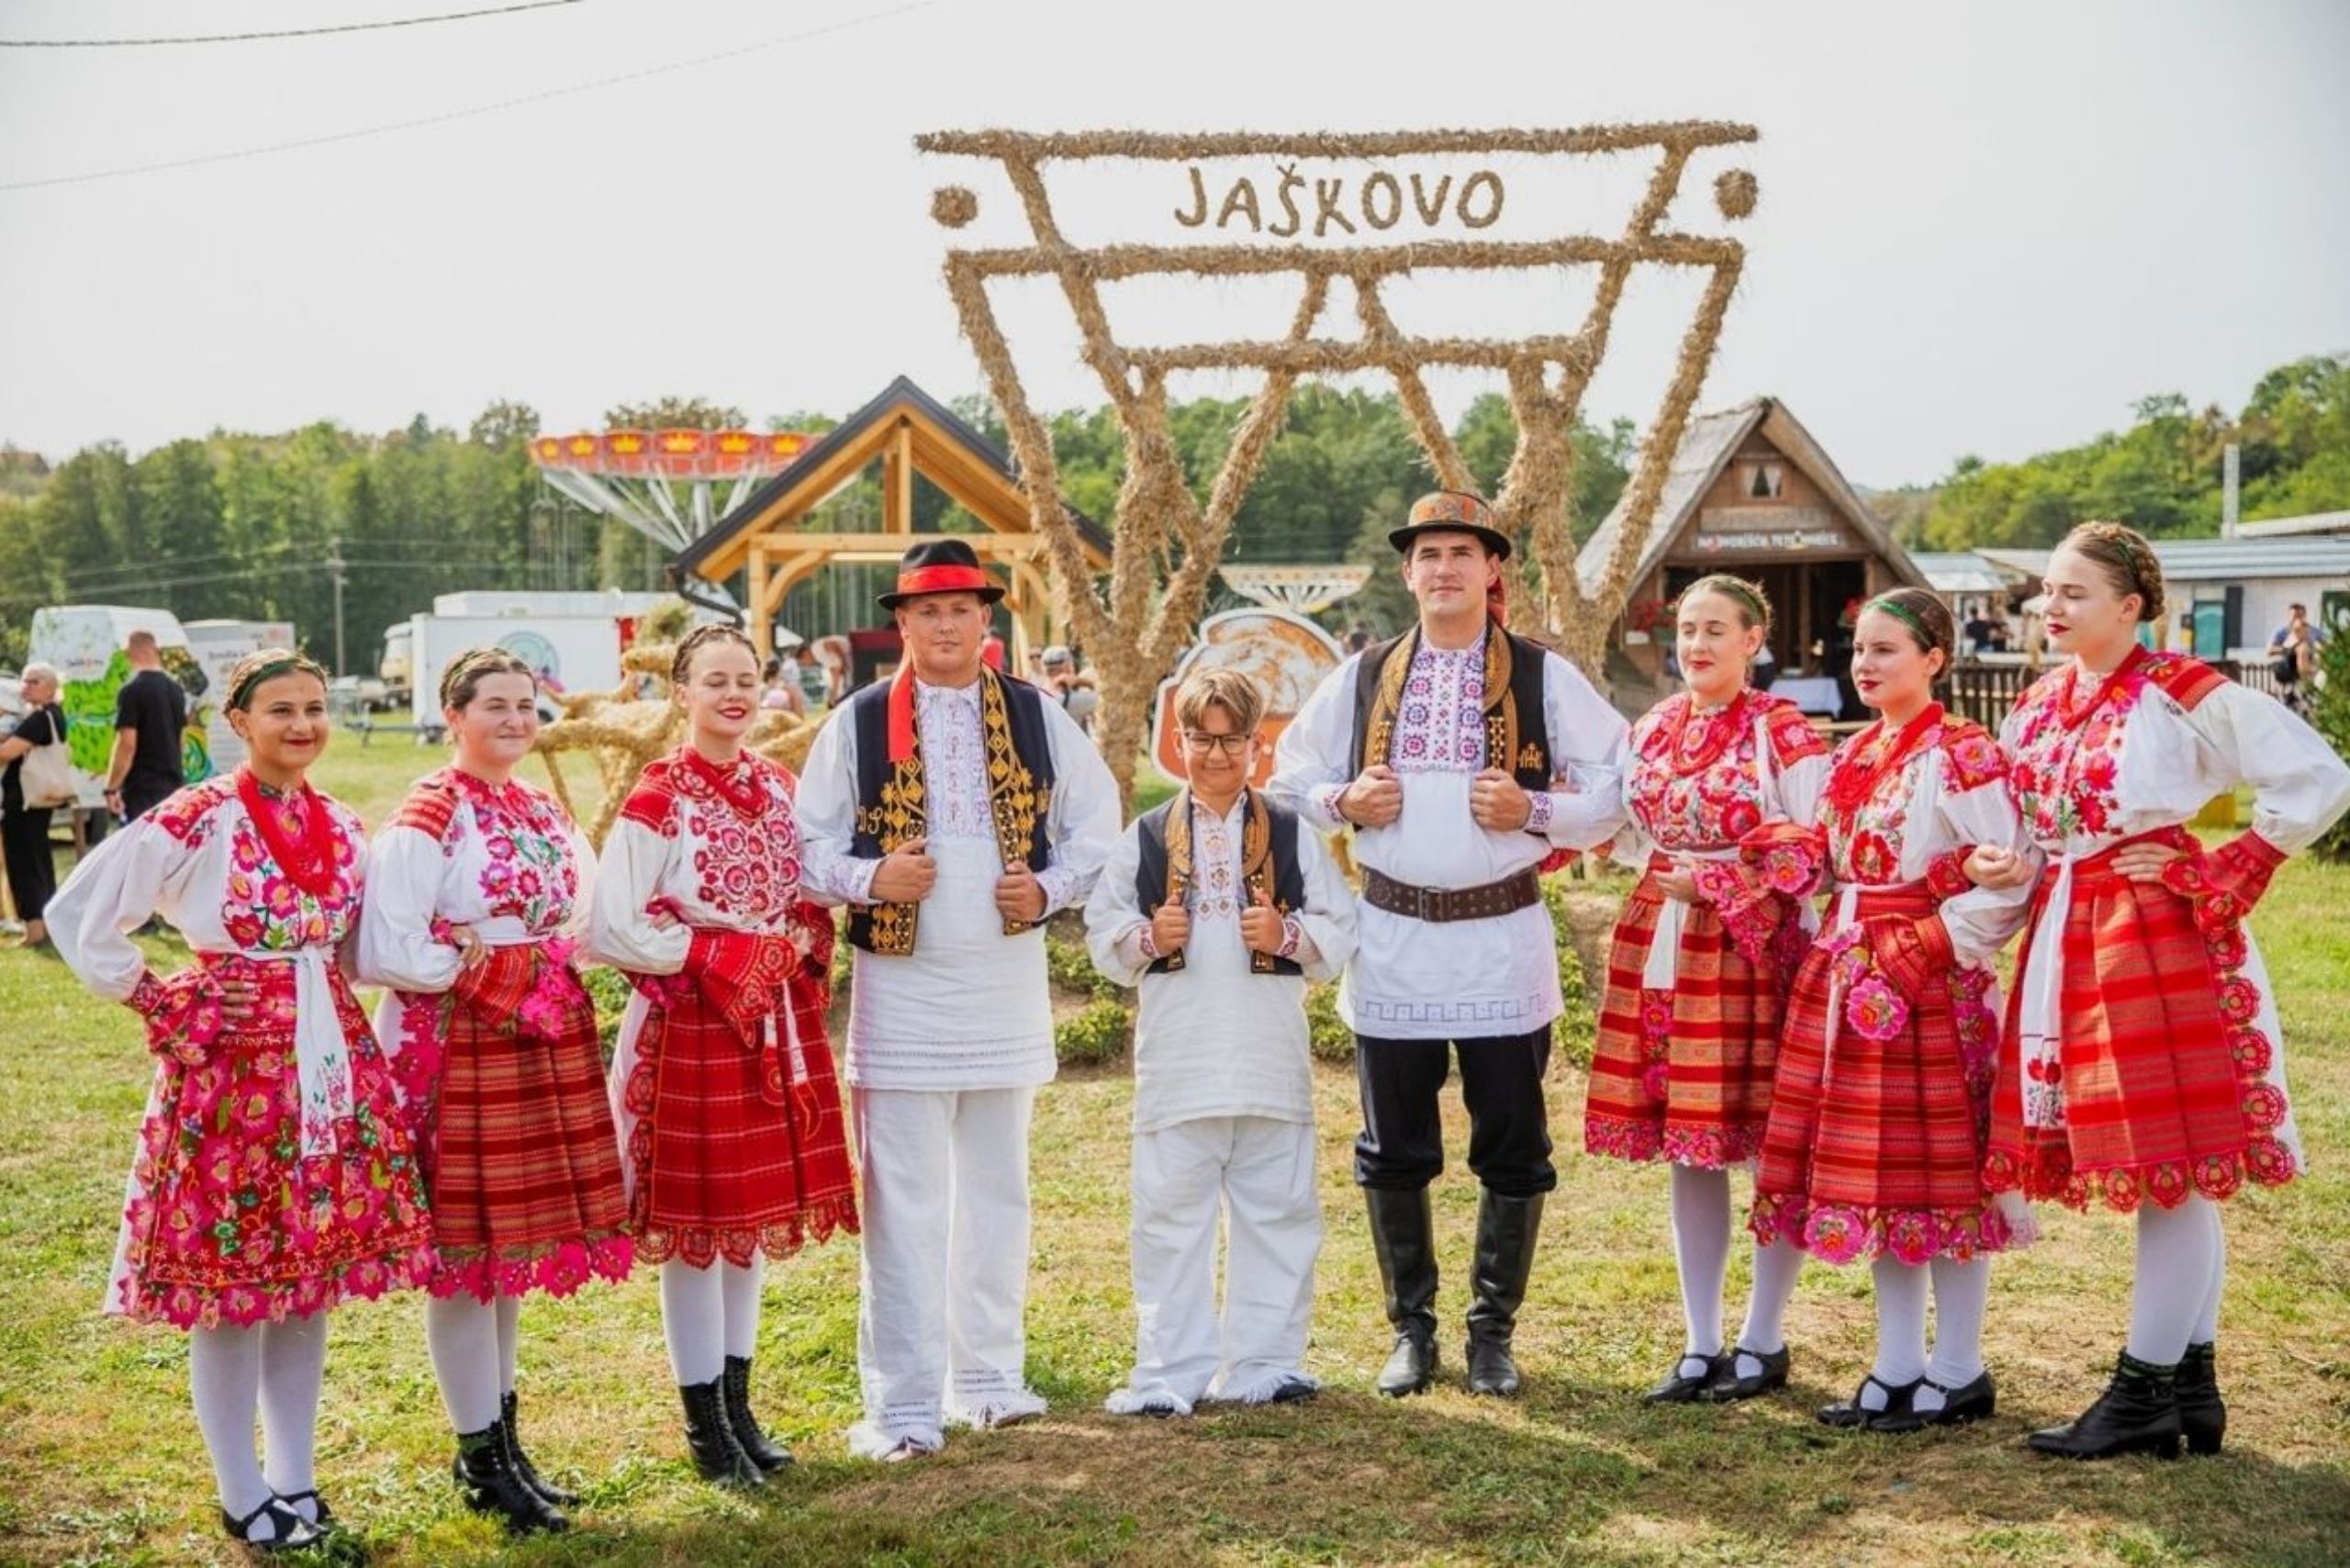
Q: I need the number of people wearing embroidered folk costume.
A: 9